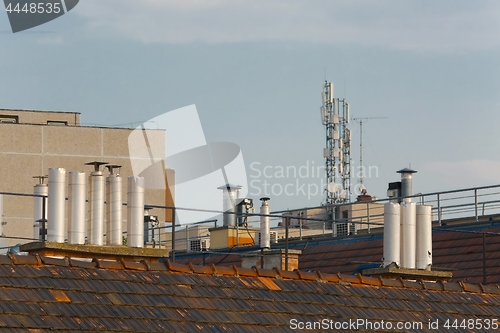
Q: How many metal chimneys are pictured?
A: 12